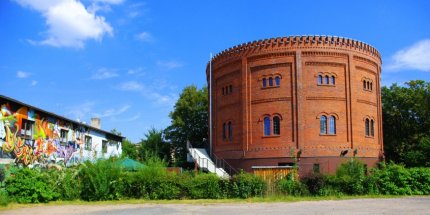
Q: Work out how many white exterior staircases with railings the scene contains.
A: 1